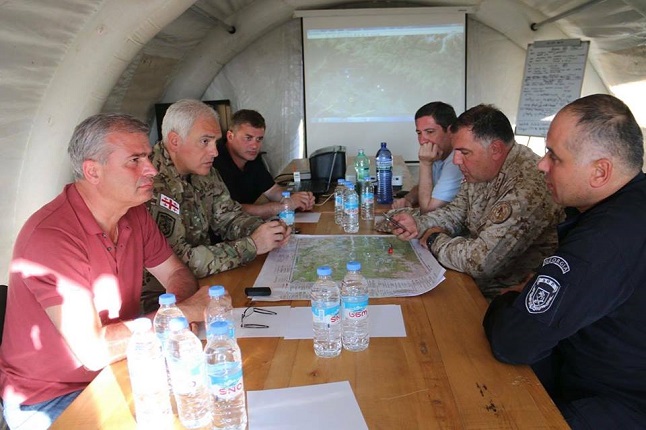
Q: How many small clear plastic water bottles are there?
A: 12